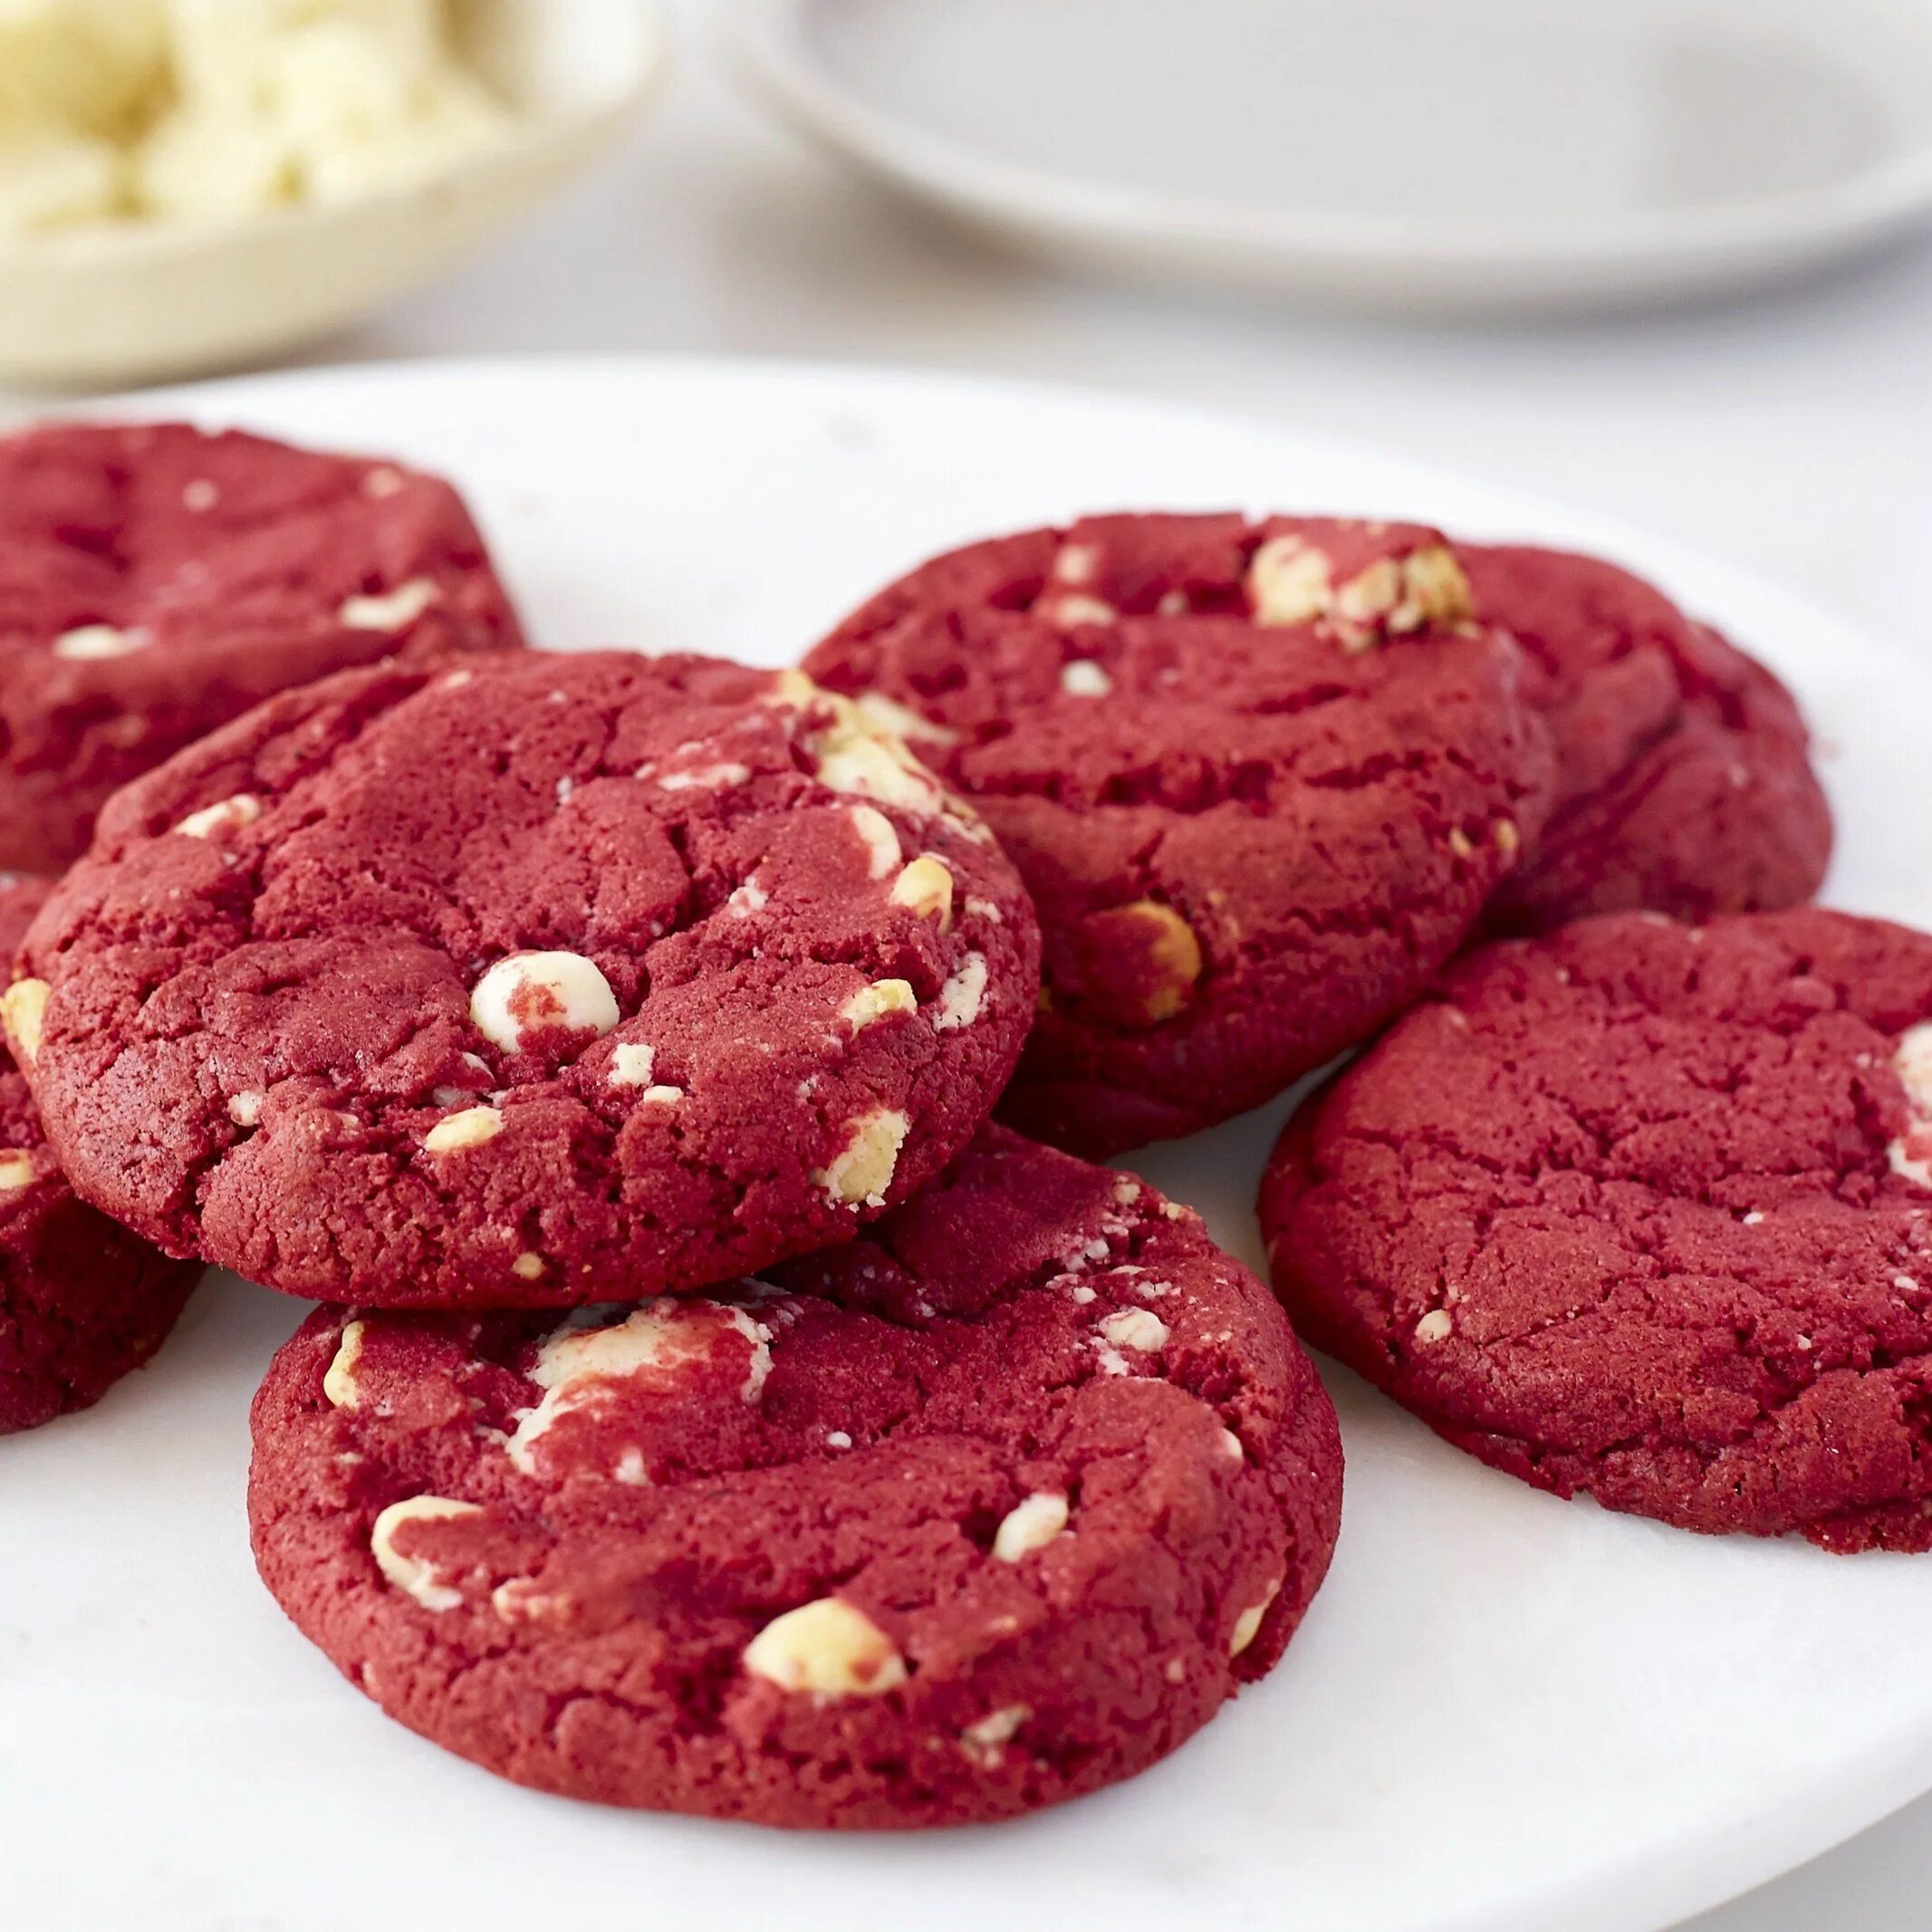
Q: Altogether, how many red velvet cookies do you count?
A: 7